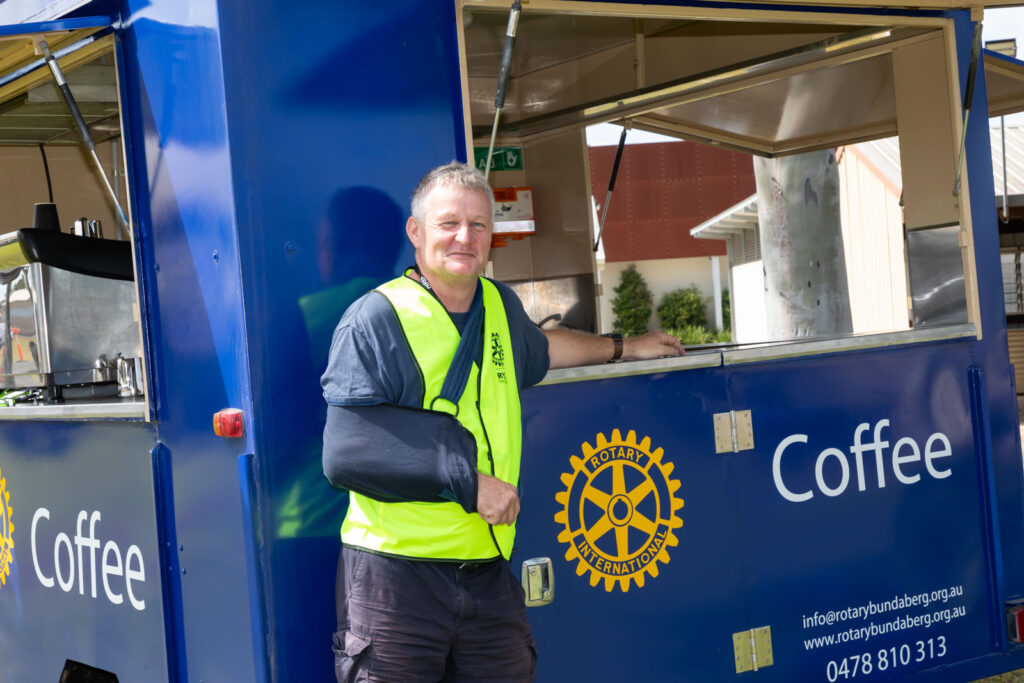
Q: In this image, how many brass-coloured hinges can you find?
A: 2